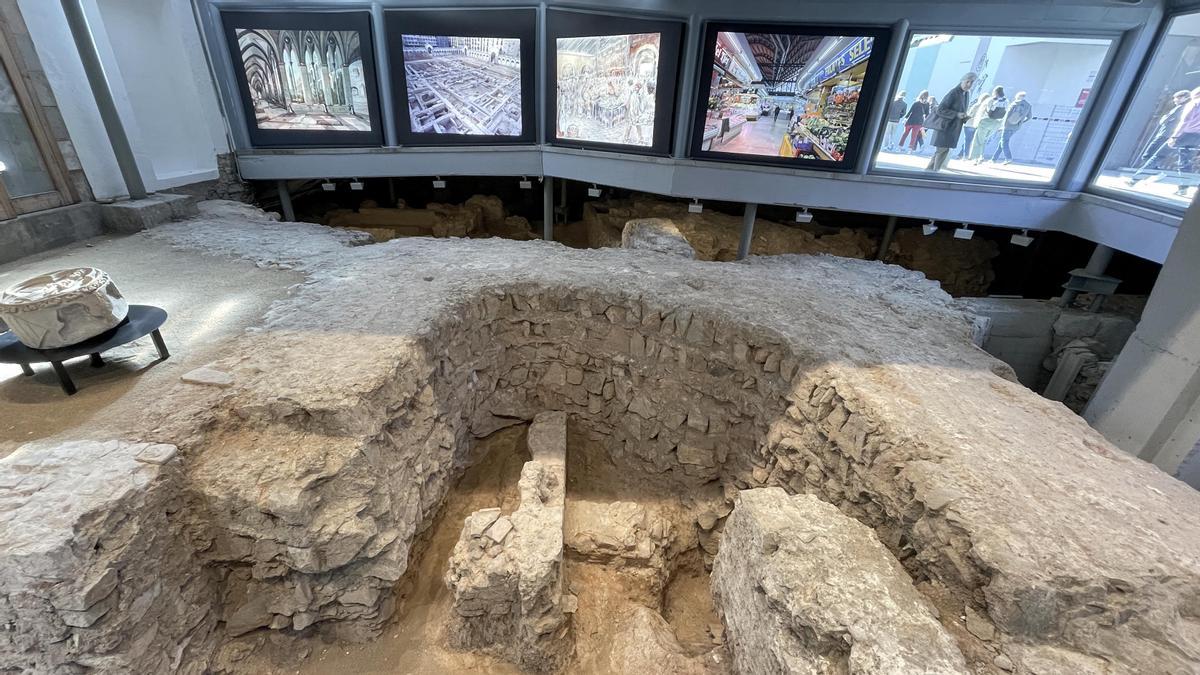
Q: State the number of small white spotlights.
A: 10